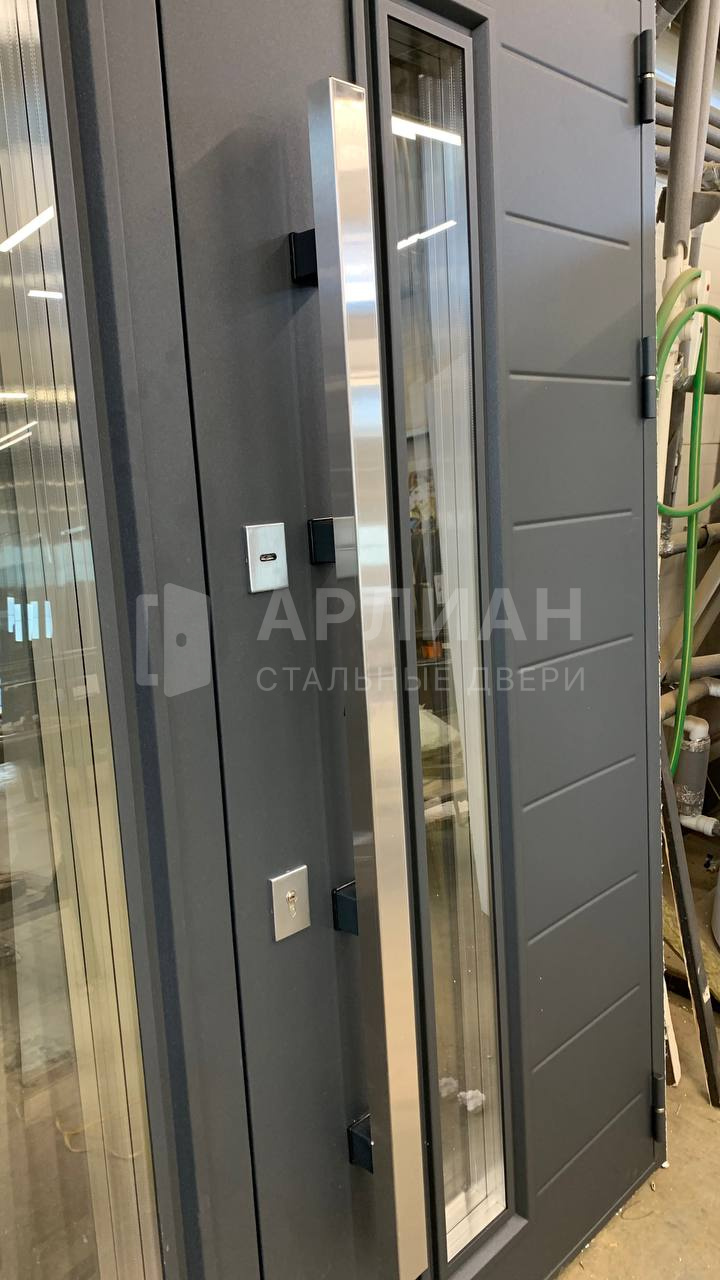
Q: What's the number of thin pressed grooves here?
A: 9